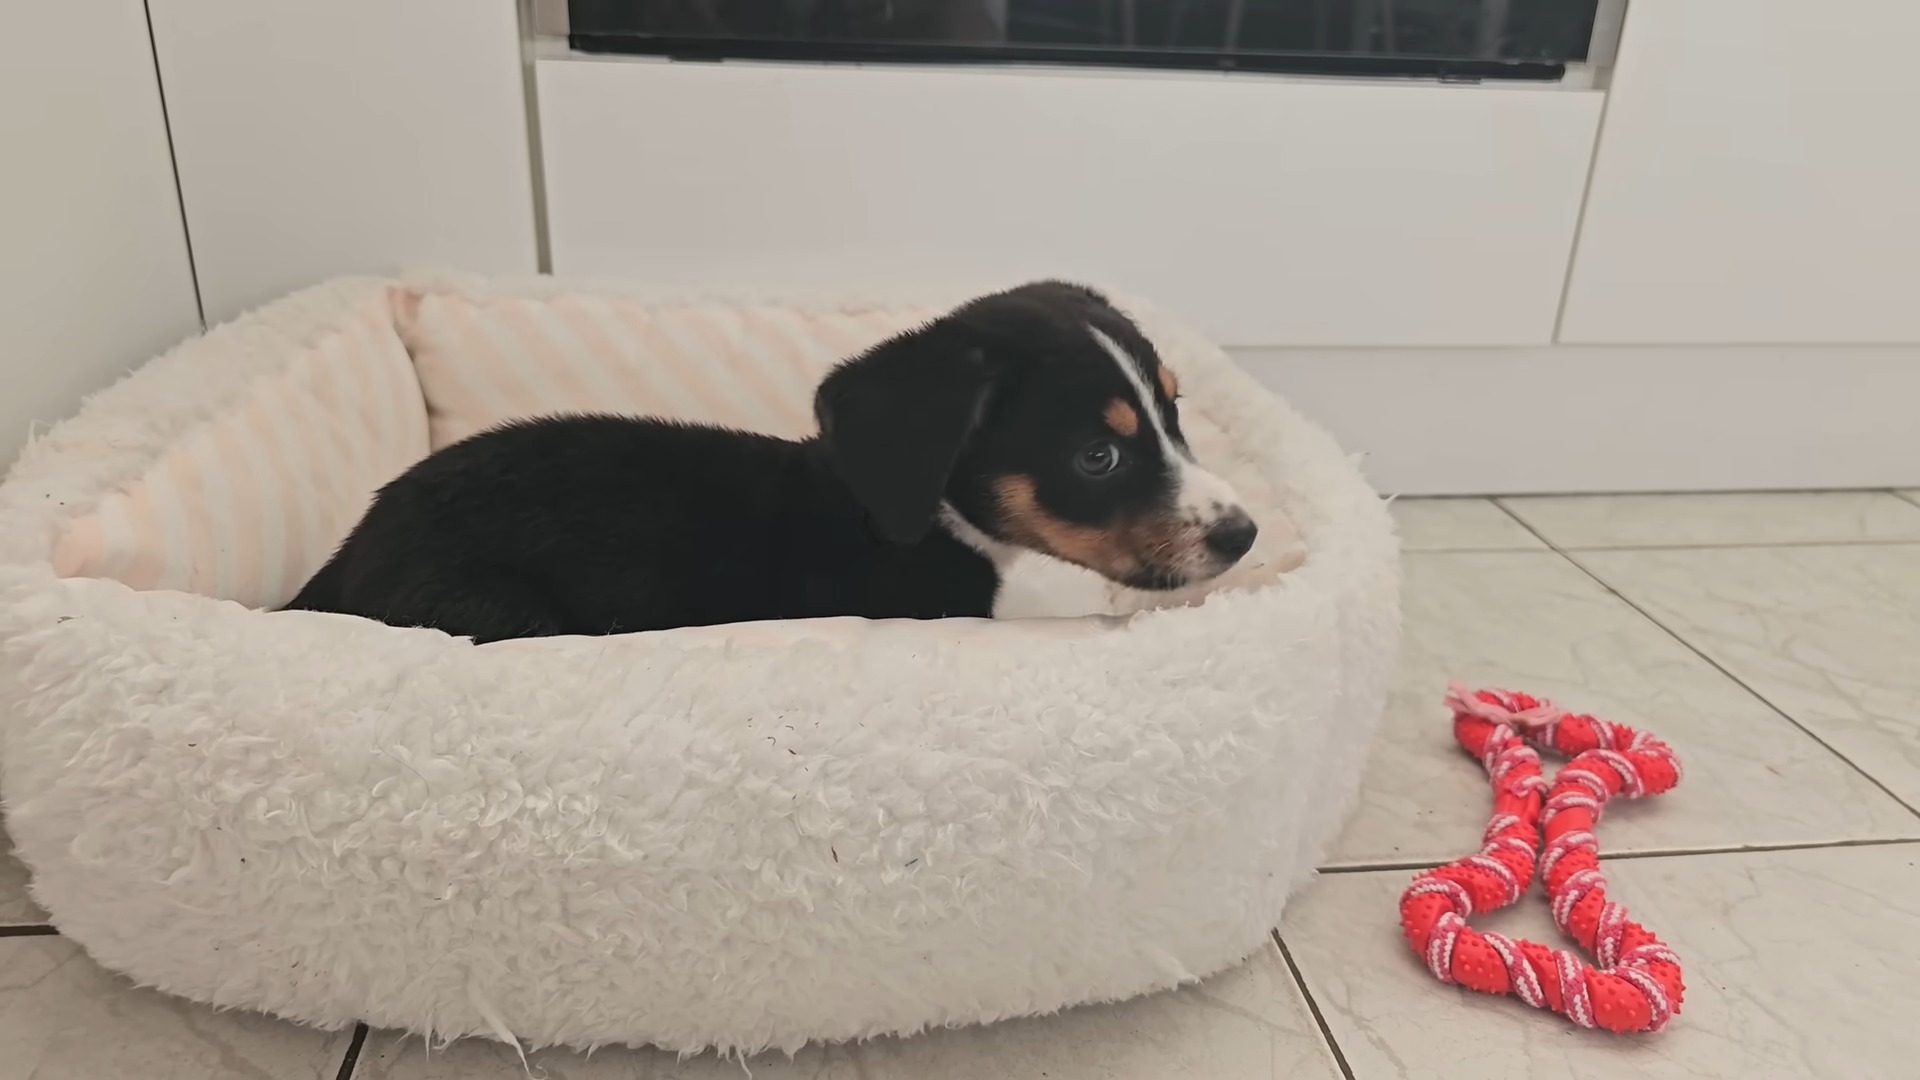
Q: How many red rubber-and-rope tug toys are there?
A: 1